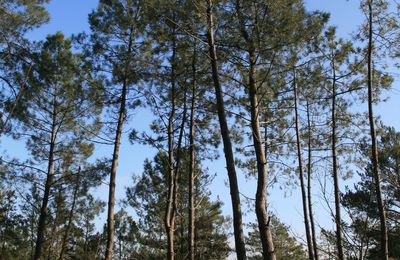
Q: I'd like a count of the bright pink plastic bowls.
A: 0